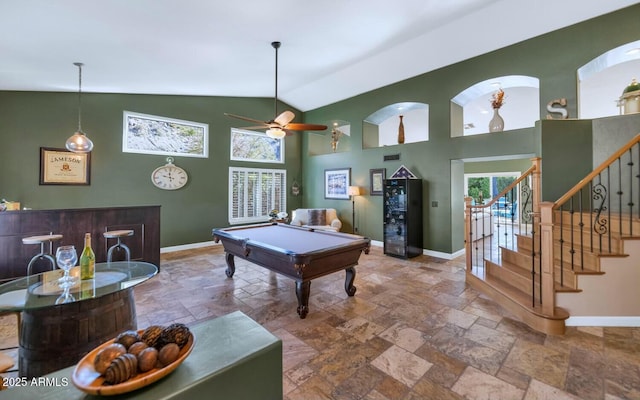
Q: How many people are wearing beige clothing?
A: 0